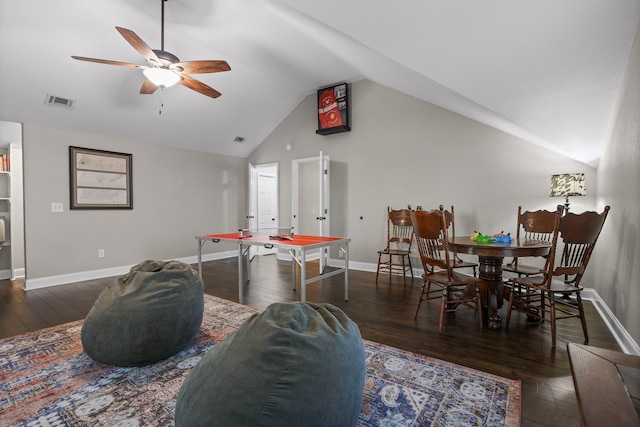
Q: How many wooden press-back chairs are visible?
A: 5